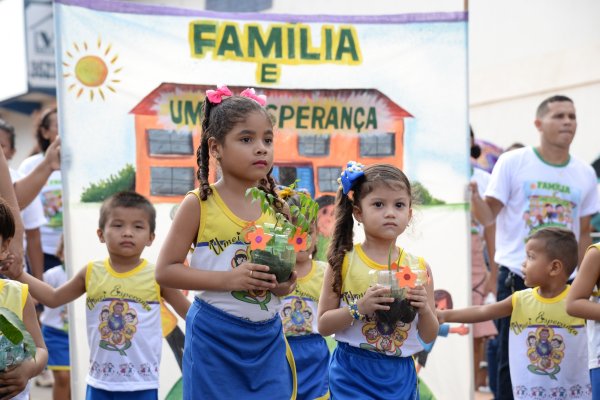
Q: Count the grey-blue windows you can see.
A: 5